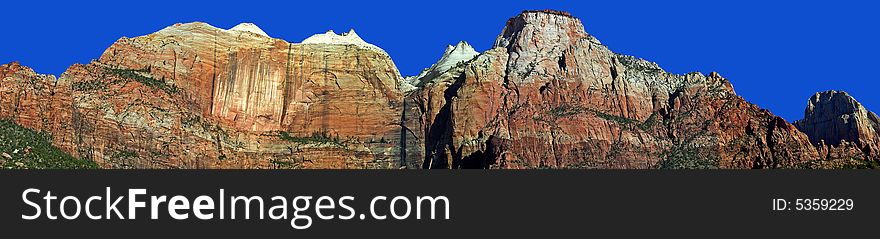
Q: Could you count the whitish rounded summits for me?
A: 3